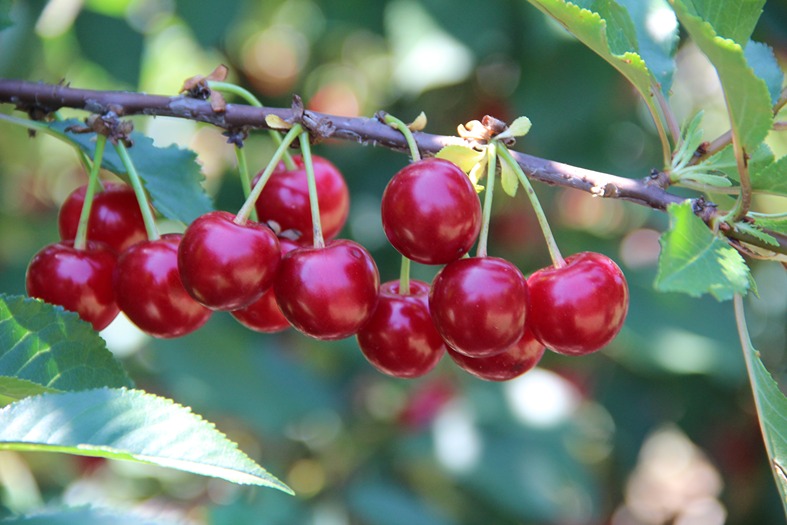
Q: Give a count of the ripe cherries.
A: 12